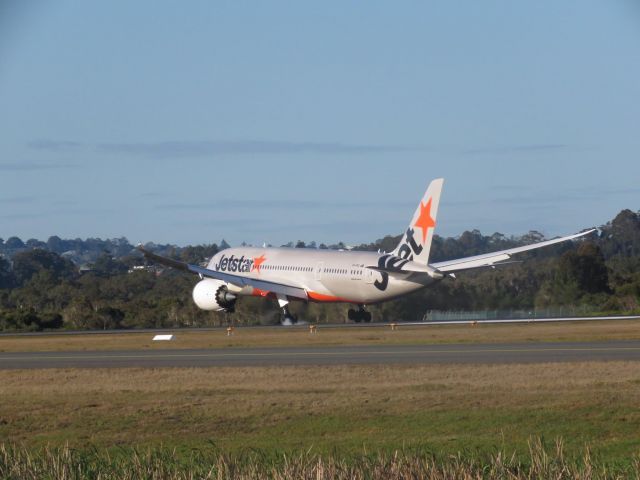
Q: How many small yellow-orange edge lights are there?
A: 4